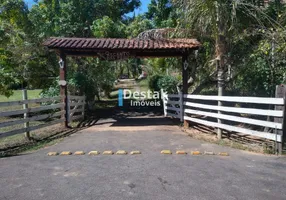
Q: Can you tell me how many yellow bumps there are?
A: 12